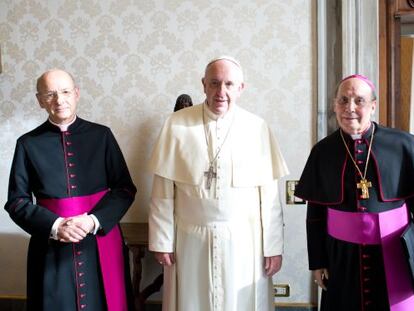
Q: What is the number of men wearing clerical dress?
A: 3